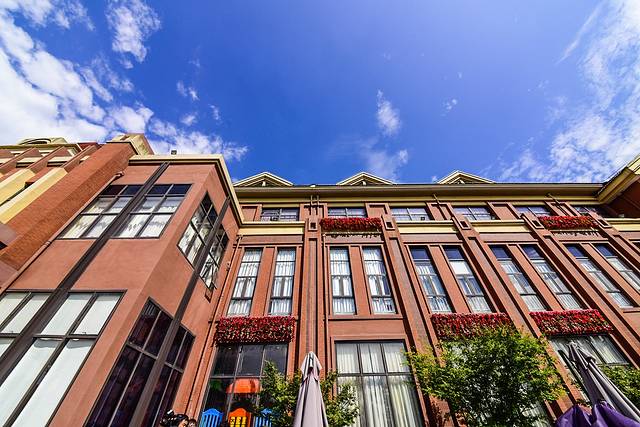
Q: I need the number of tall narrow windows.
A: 10